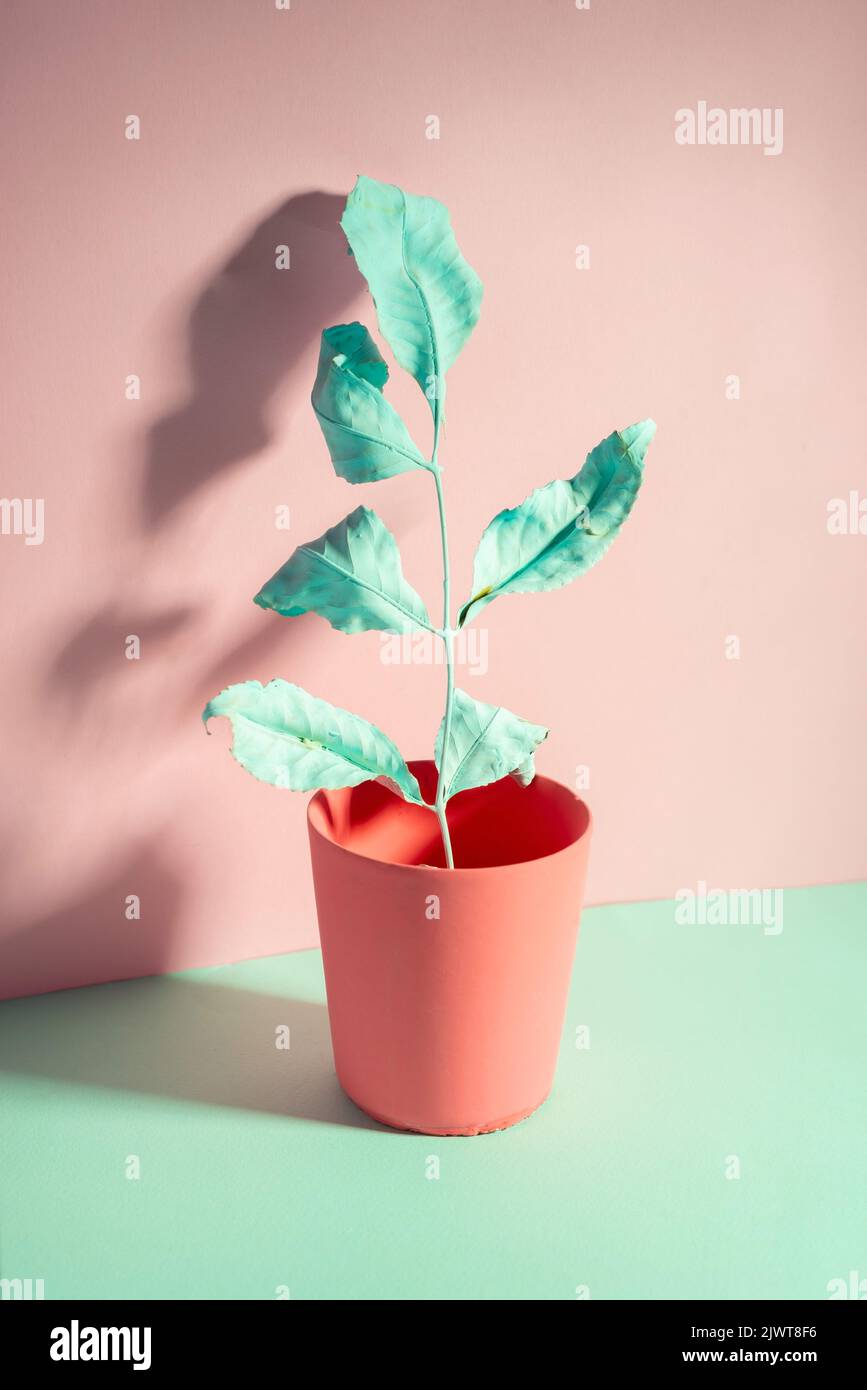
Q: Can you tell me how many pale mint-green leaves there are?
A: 6